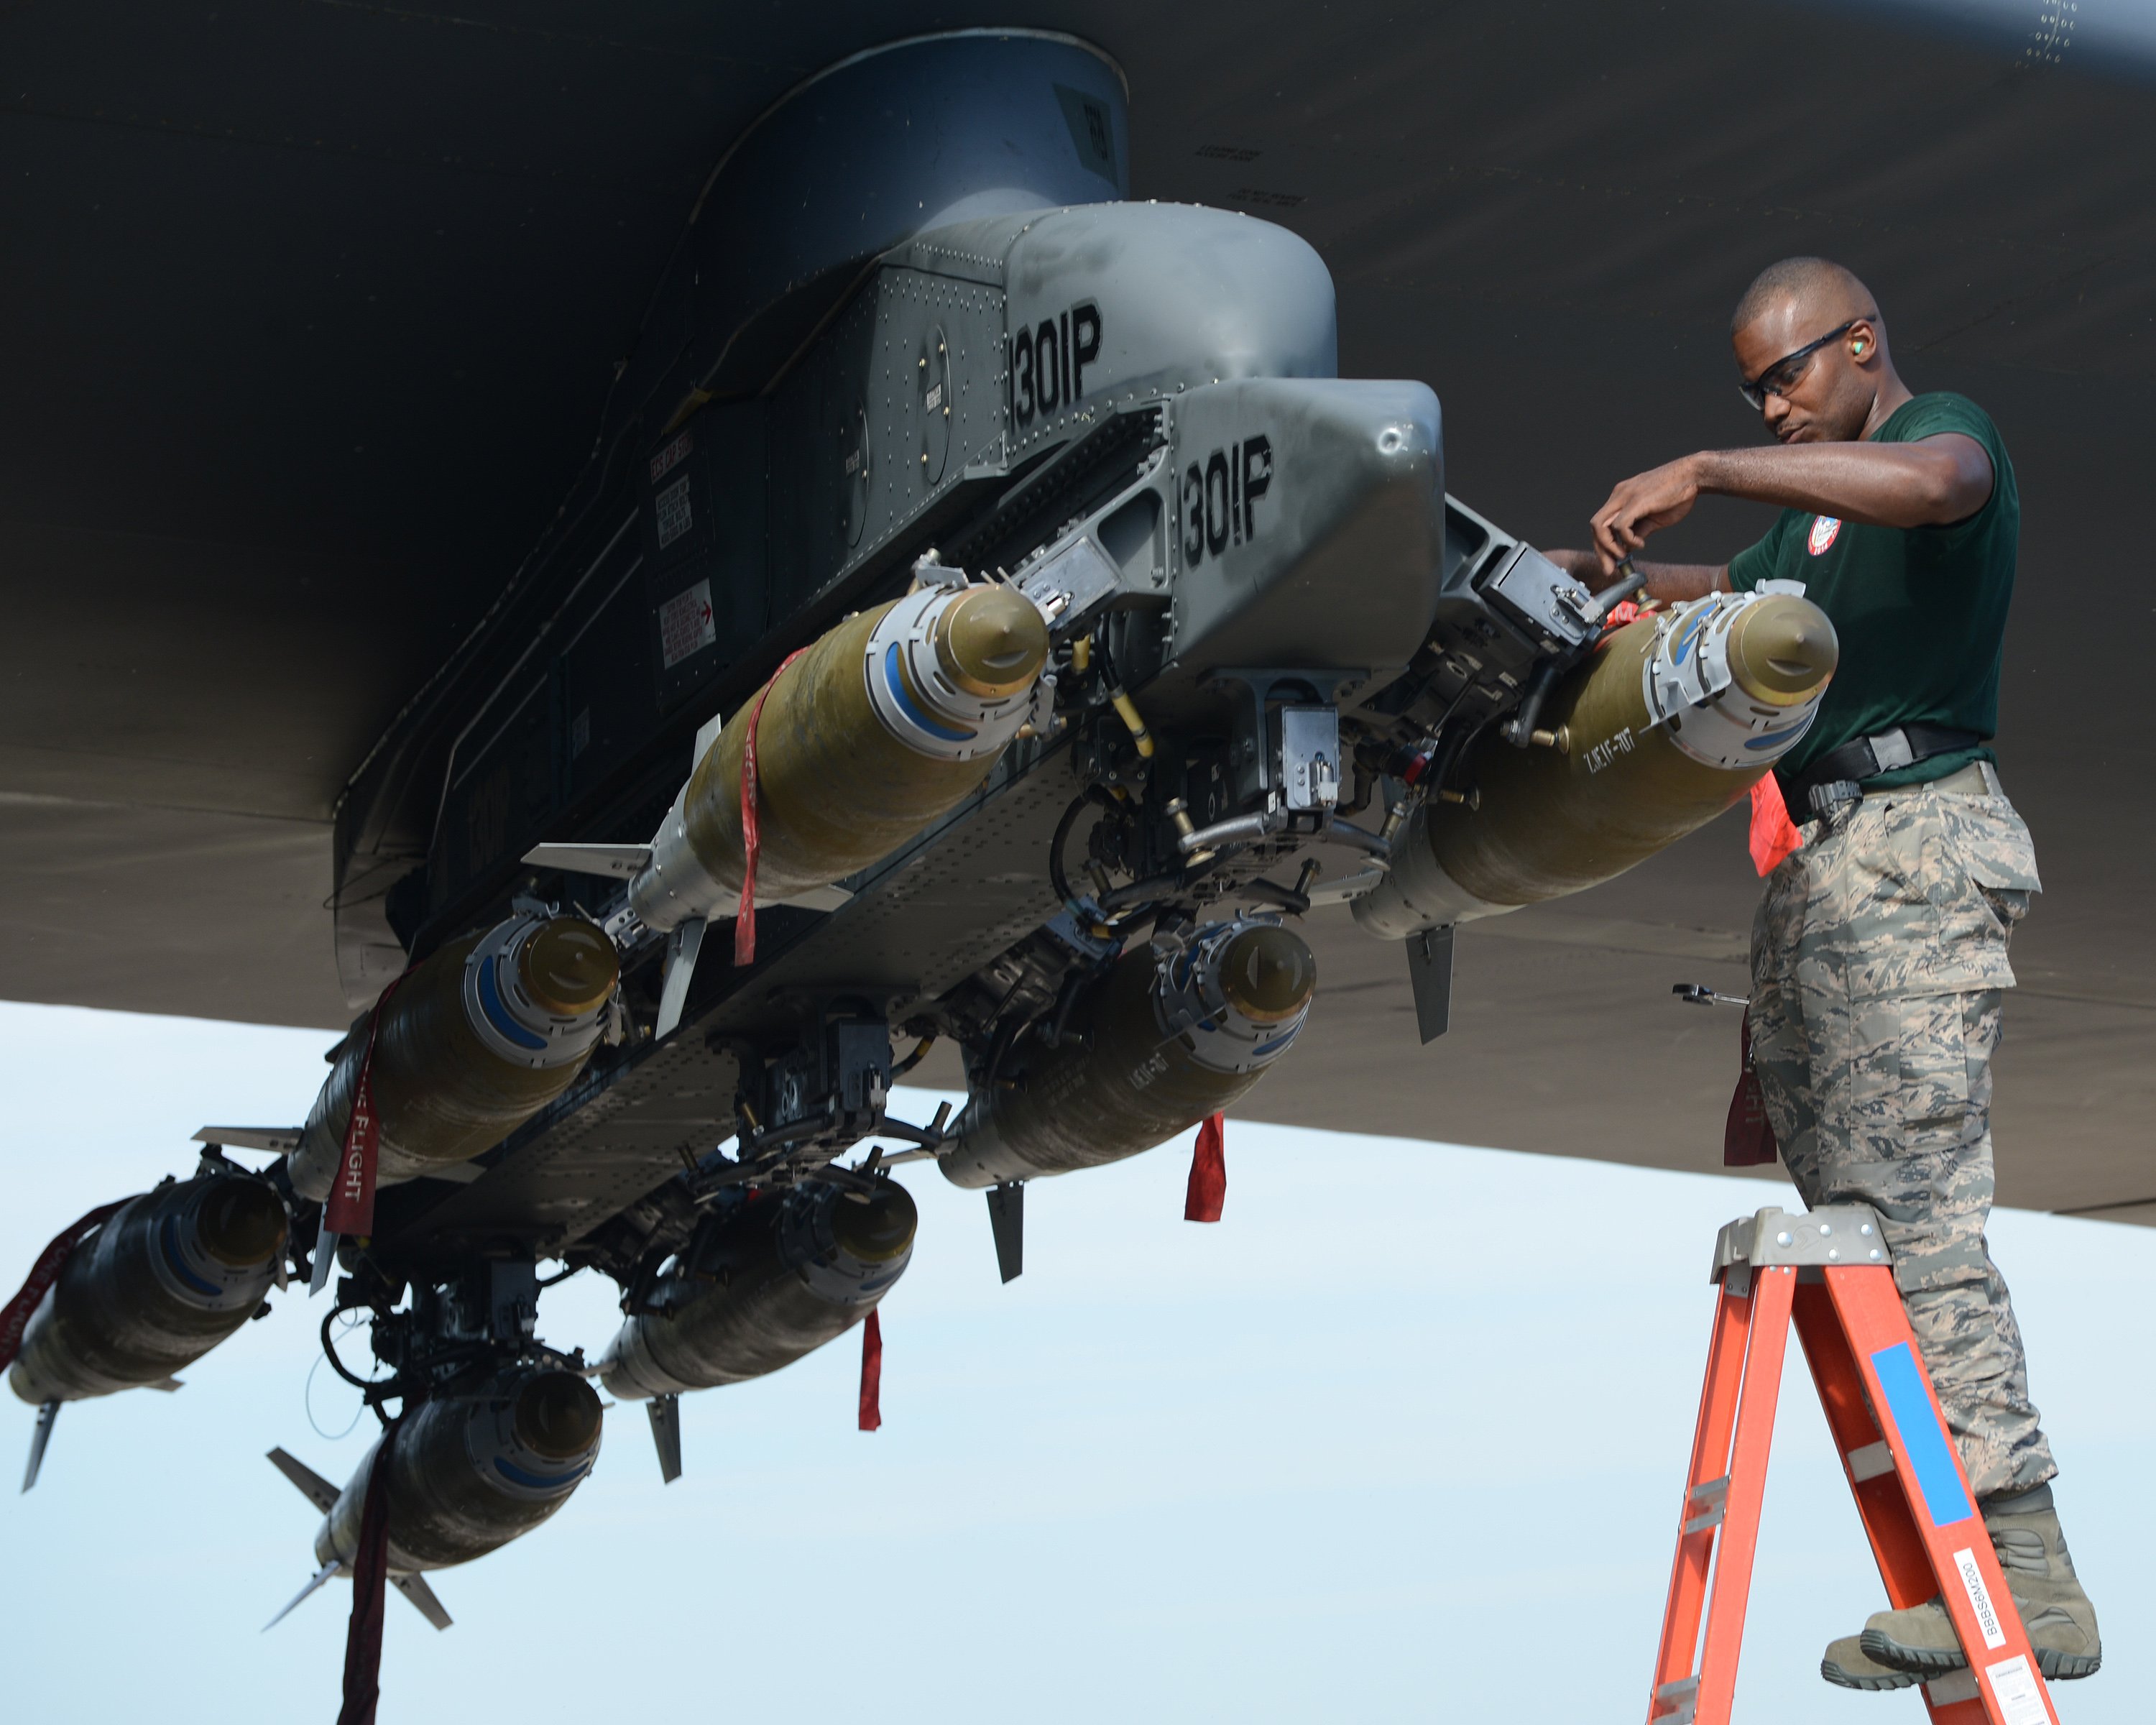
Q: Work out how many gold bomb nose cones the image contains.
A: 7